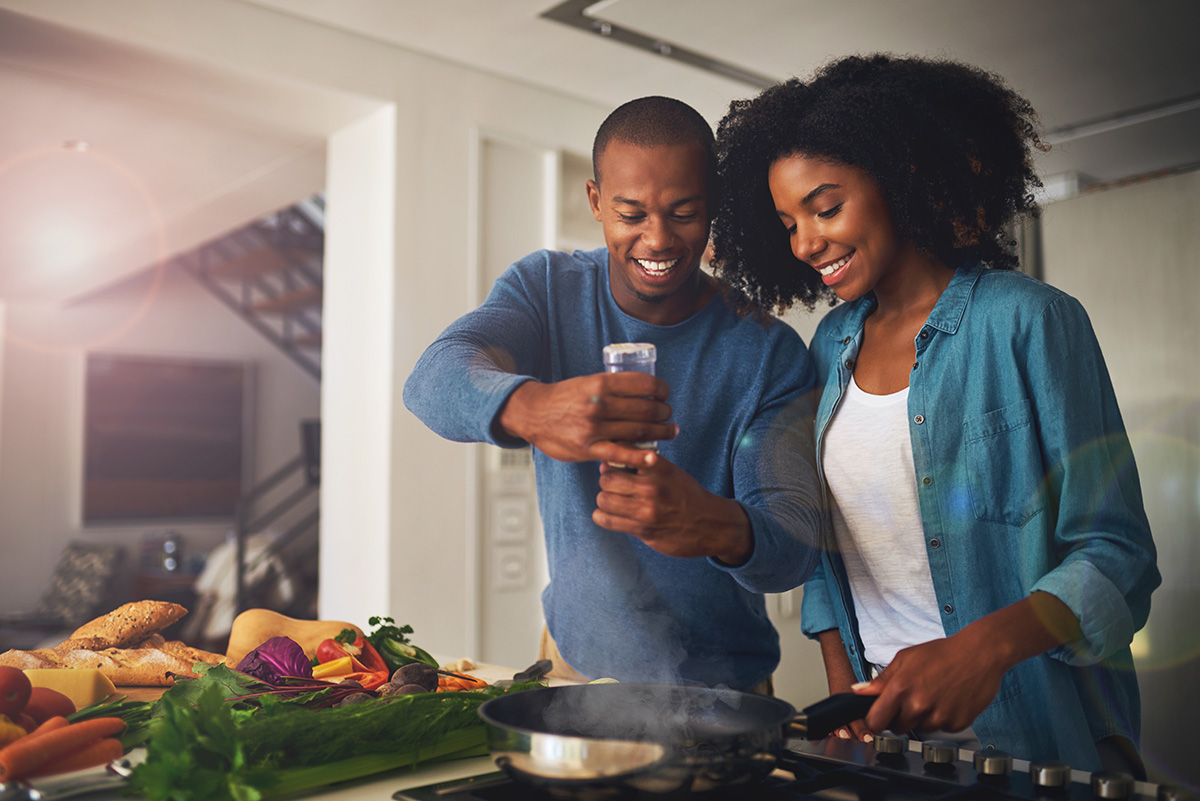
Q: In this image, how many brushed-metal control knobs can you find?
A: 6